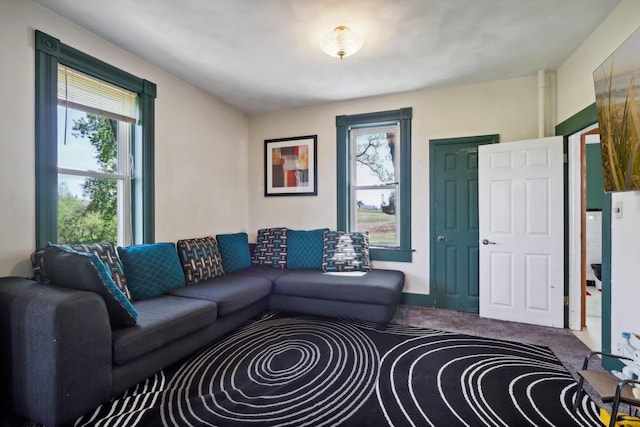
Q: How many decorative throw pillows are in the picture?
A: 8